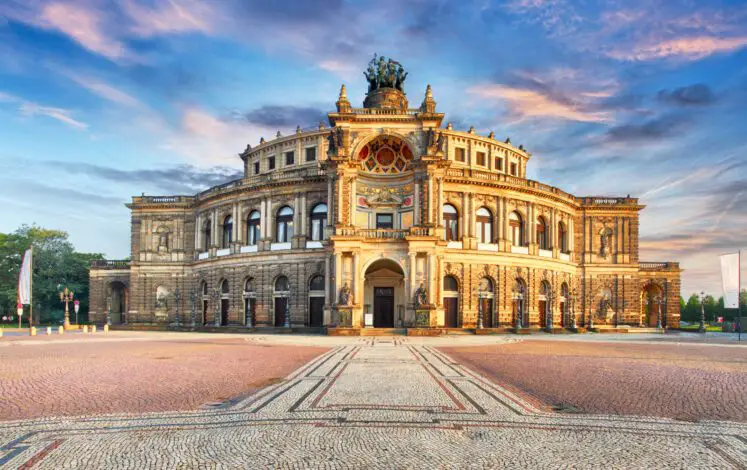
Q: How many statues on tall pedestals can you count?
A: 2